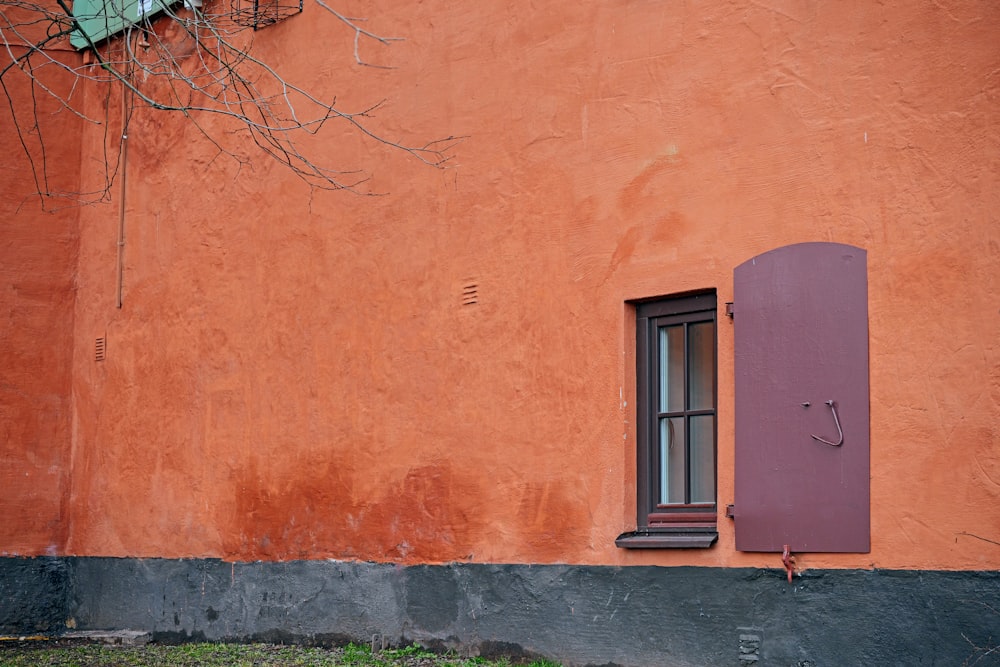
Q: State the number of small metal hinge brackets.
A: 2